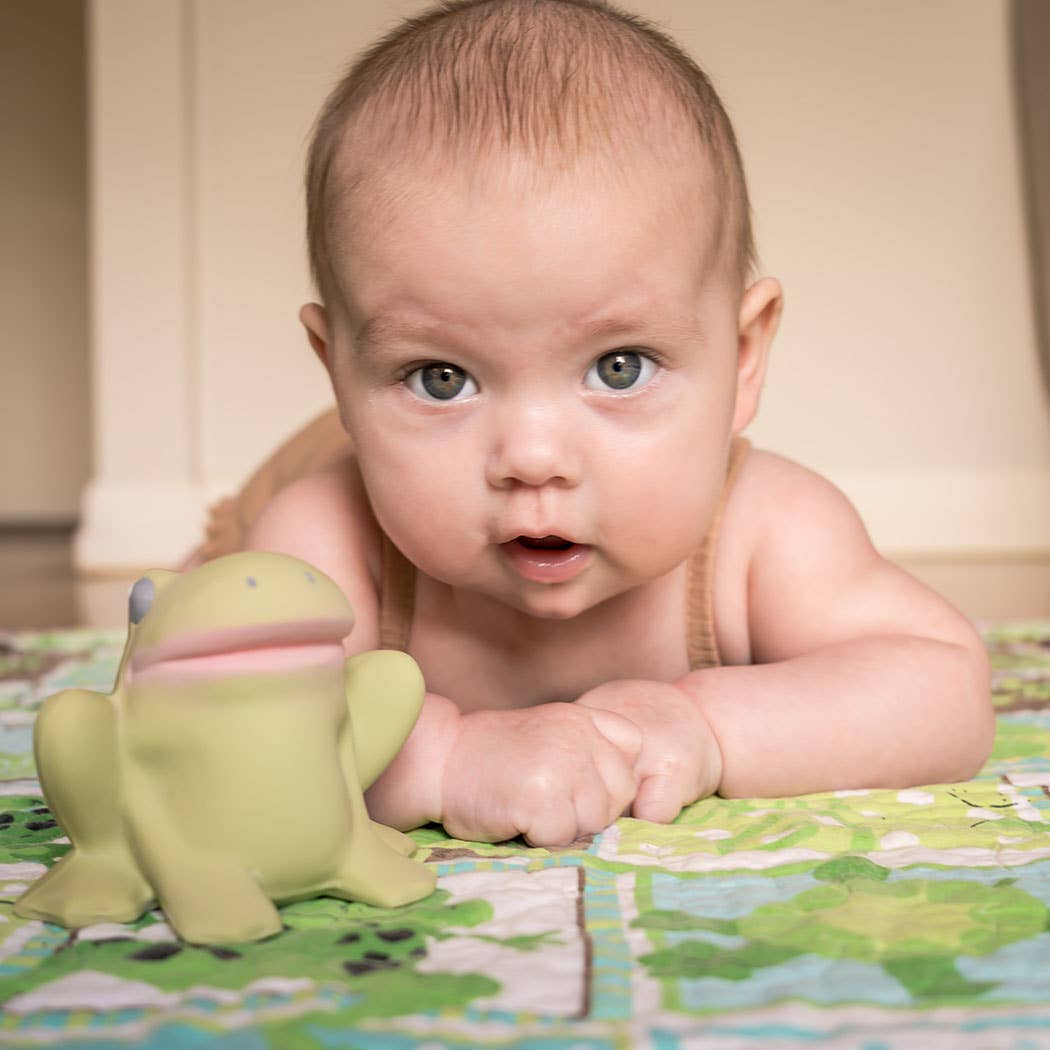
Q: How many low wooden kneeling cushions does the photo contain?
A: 0